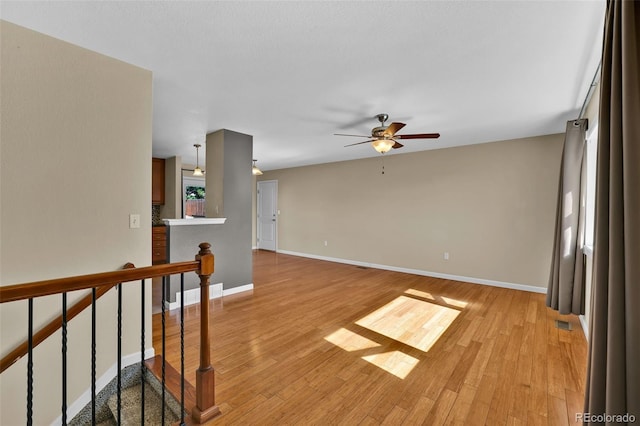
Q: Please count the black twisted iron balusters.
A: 7